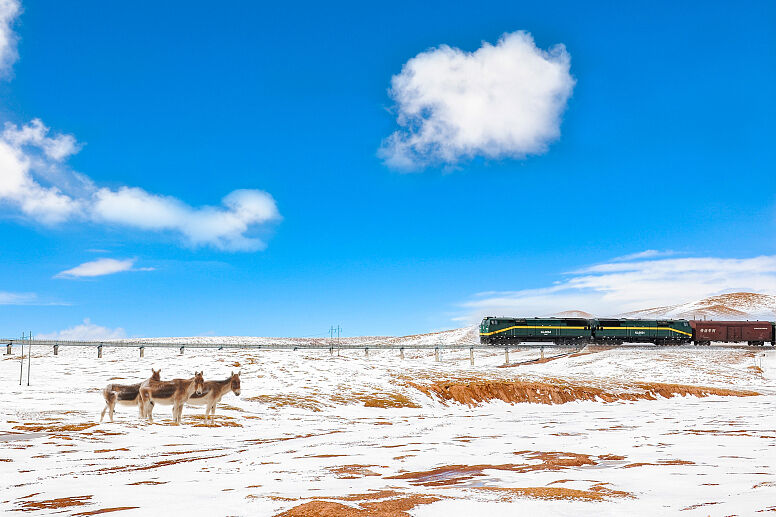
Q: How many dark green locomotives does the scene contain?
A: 2